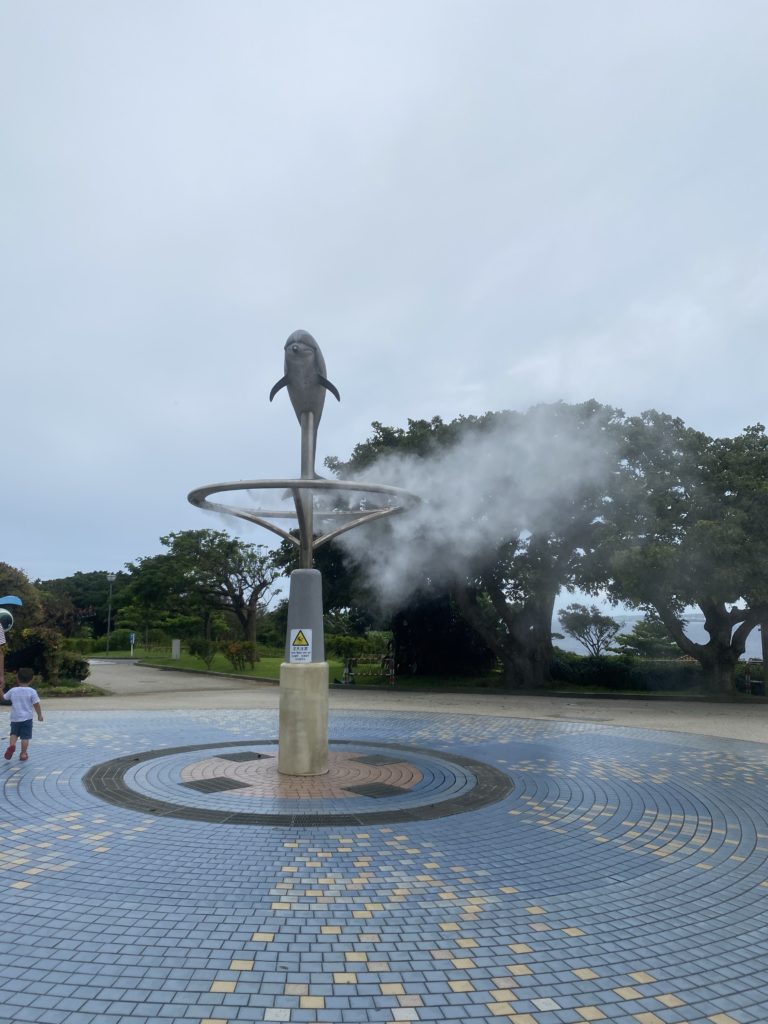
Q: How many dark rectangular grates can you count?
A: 4